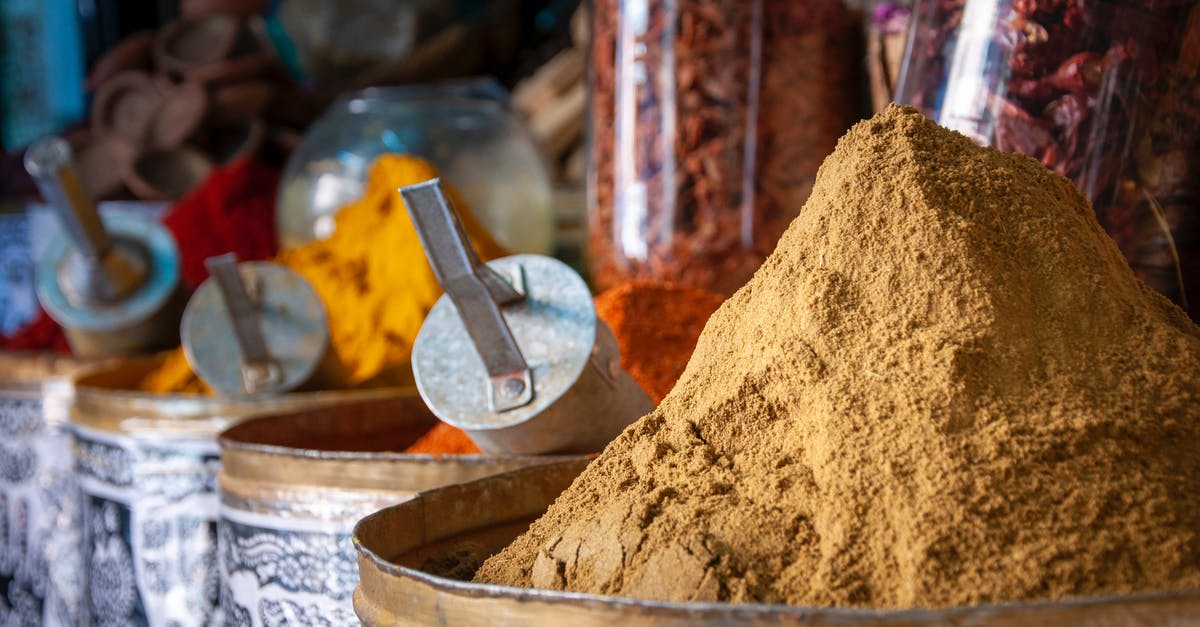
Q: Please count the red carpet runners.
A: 0